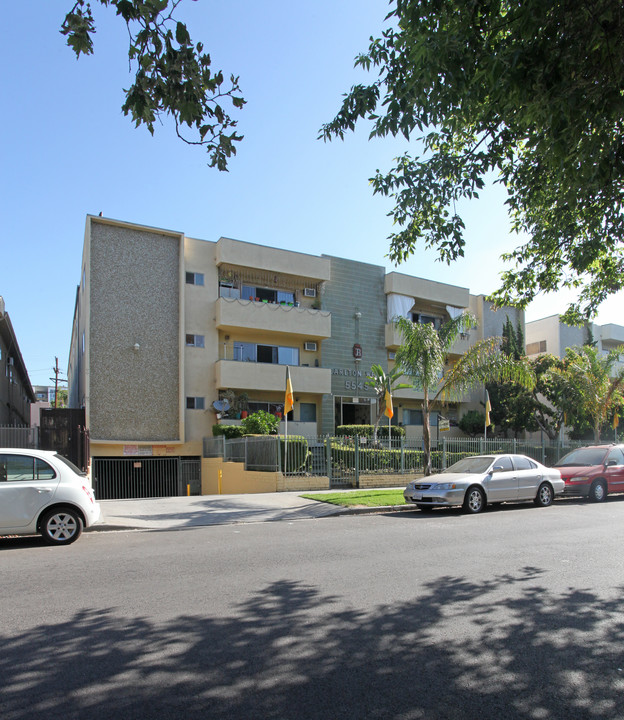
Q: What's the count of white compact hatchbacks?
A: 1